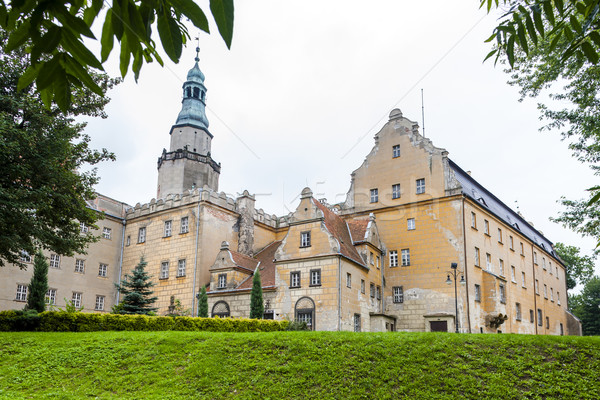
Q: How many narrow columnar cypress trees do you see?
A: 3